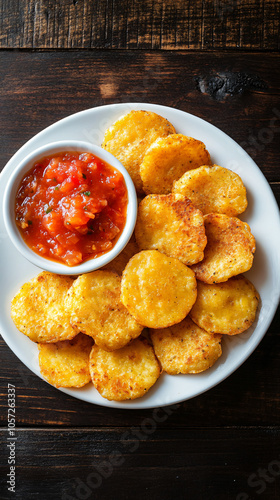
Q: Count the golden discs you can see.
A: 12